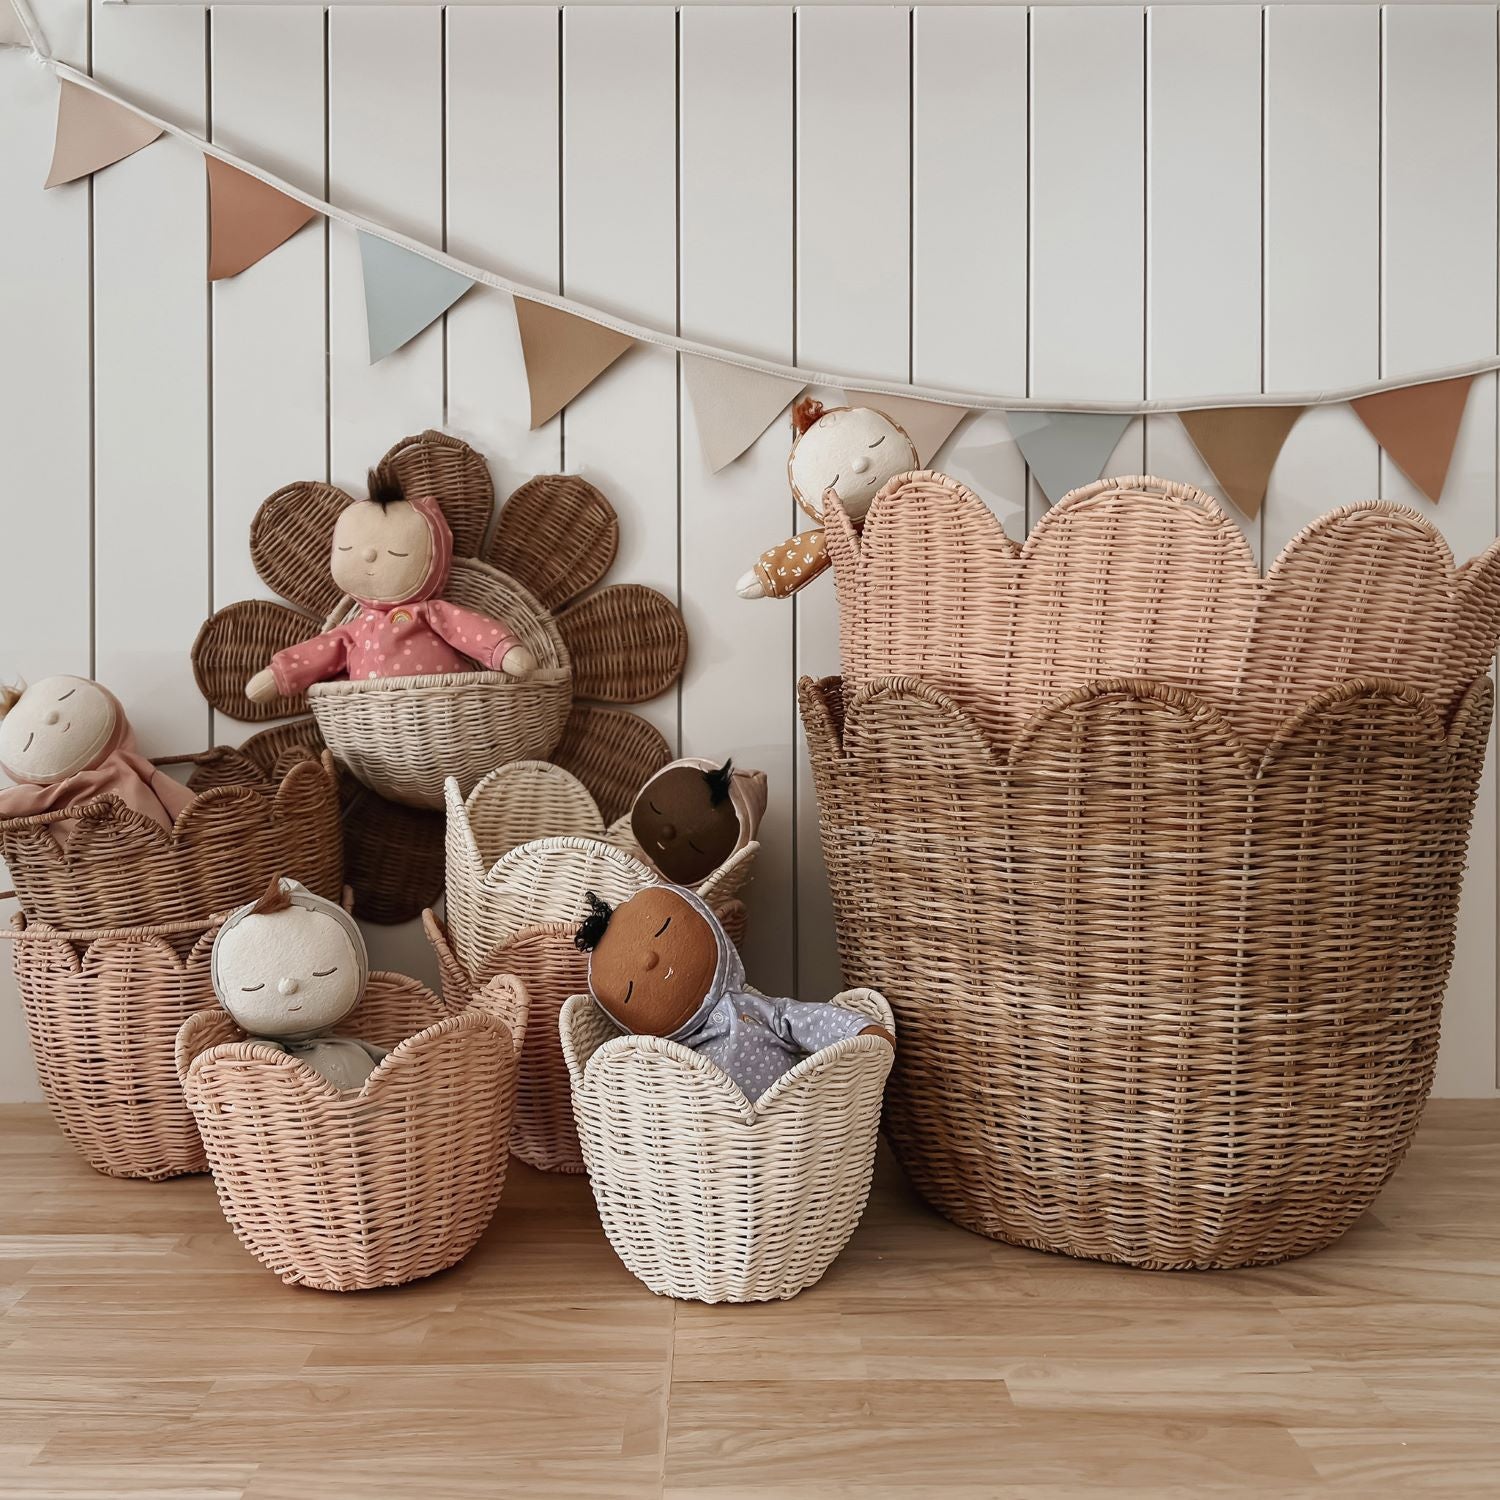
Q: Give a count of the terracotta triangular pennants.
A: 2